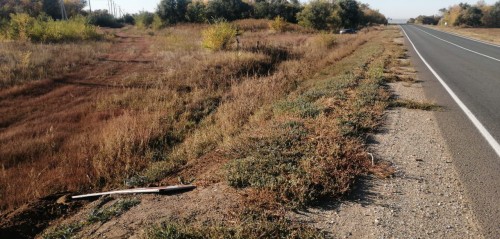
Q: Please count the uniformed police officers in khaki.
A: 0